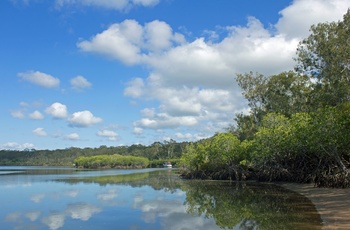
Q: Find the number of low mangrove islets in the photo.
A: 1